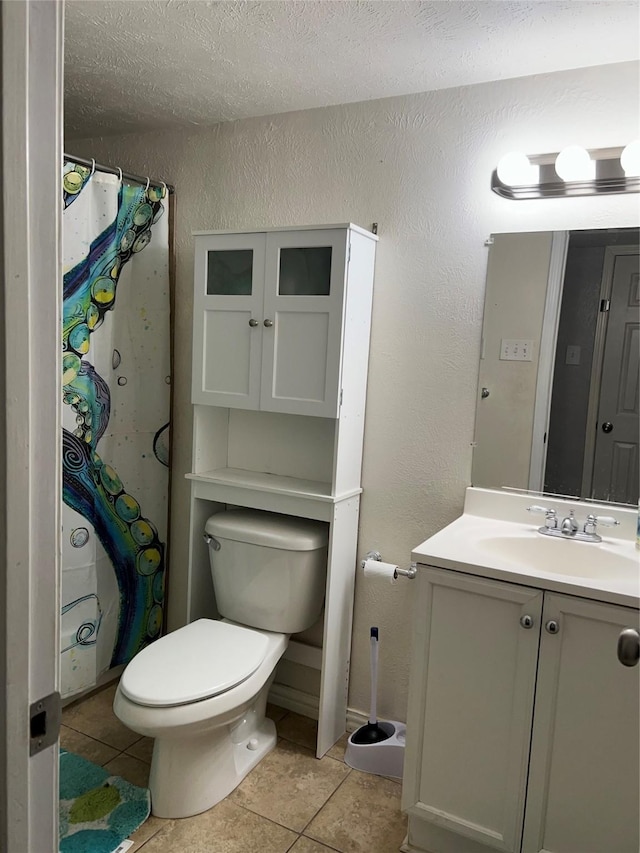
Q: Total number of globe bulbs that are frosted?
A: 3